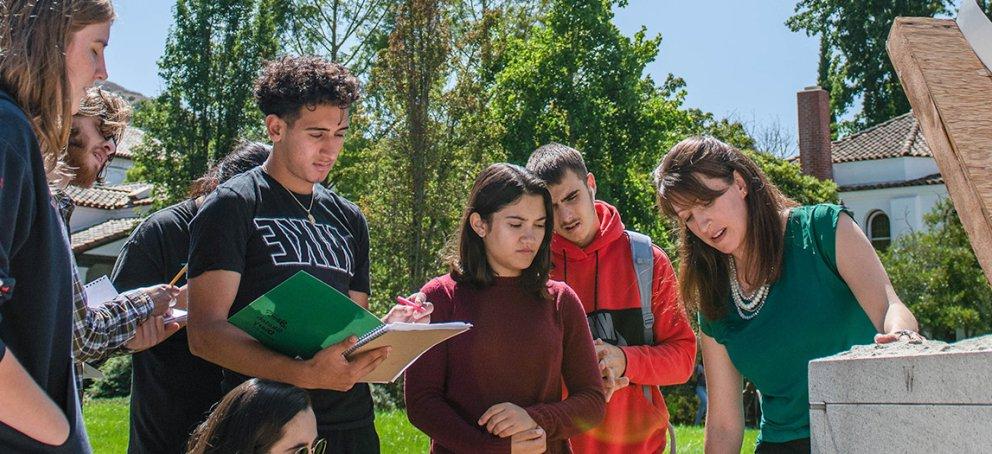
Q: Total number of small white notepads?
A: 2